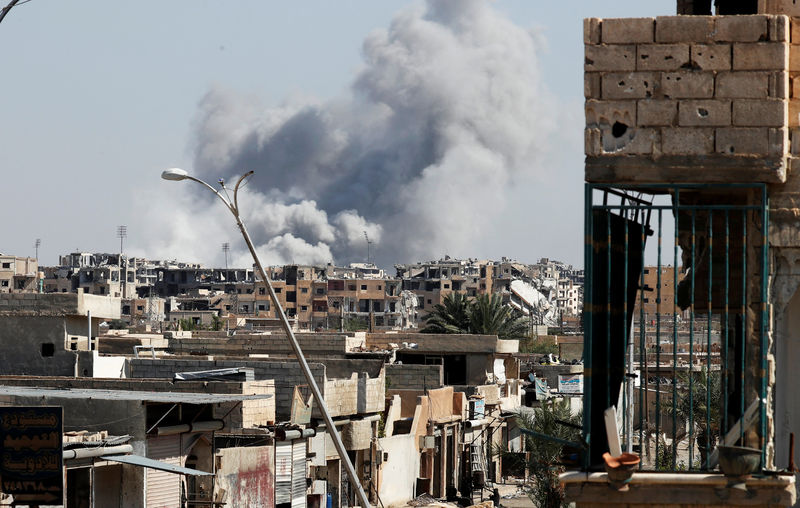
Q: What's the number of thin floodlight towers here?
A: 4